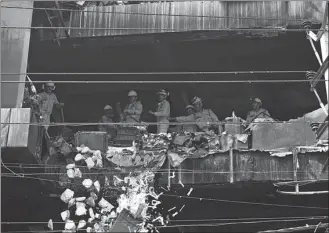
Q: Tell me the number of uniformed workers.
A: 7